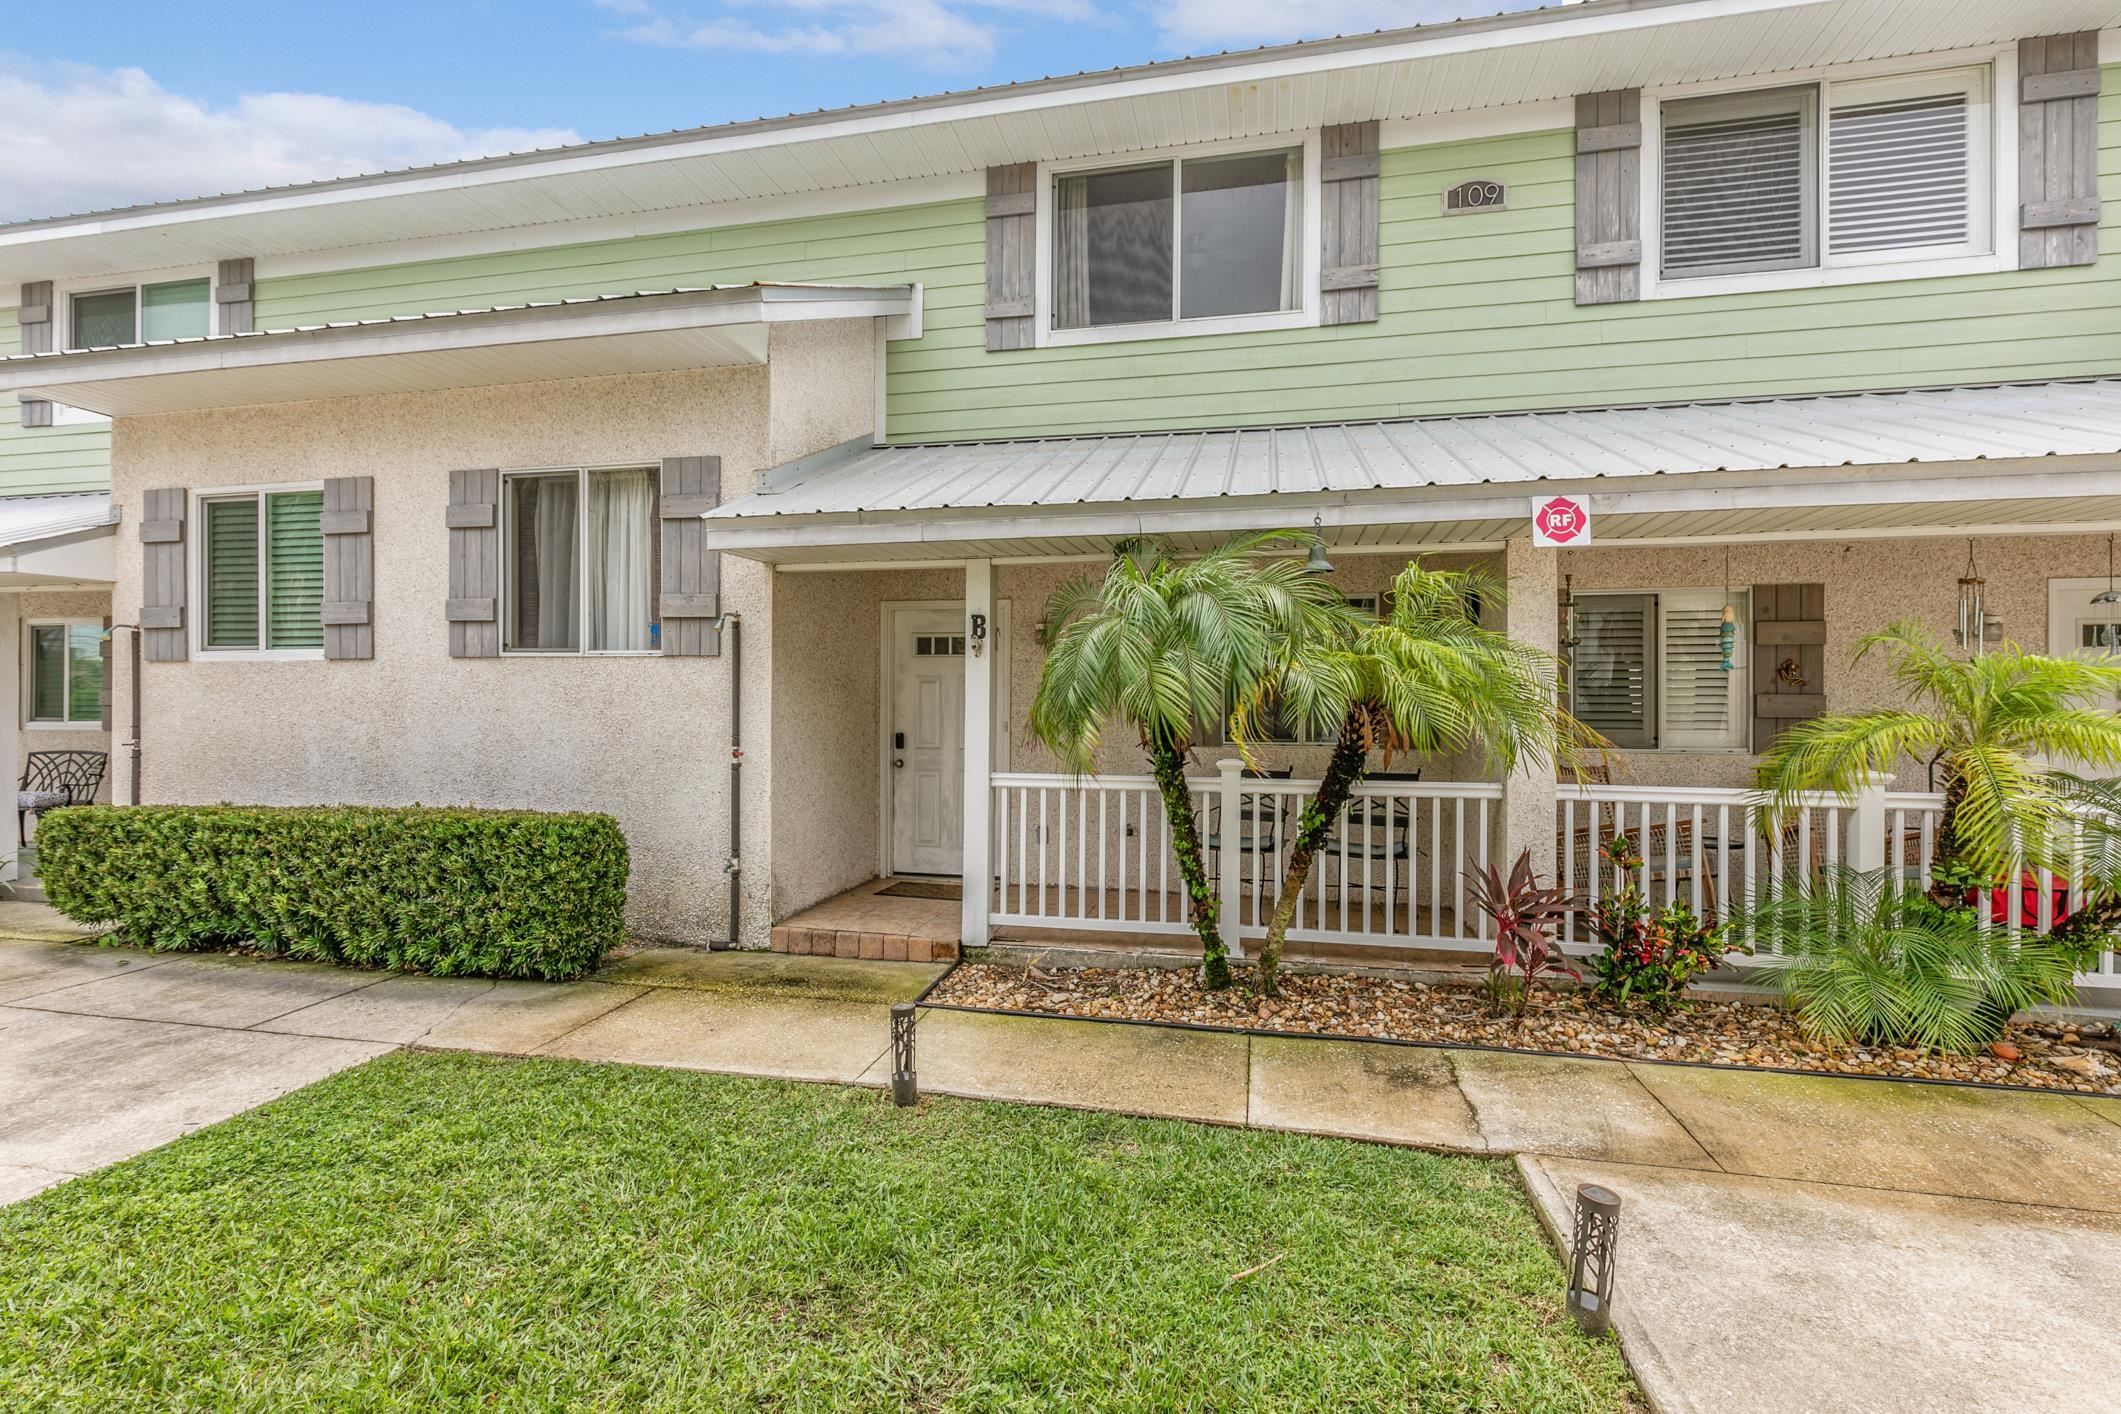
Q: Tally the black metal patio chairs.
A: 3